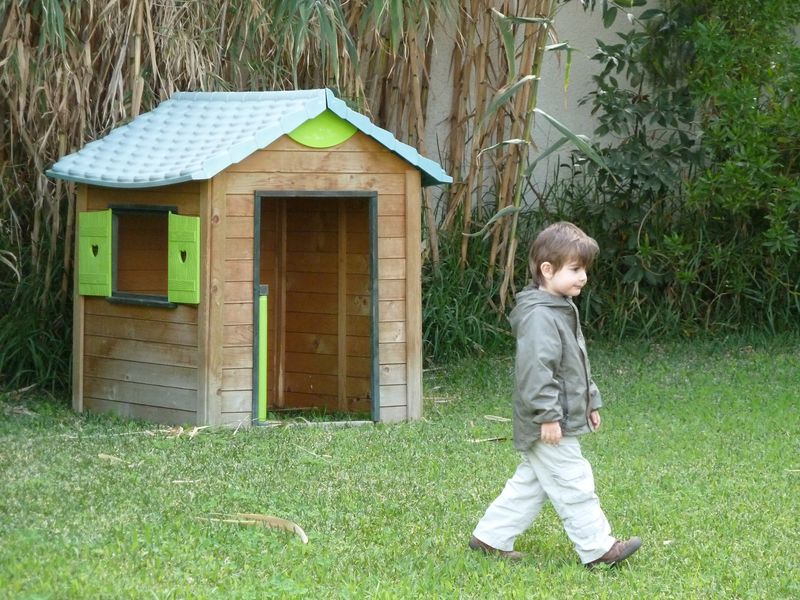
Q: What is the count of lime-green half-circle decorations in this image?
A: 1